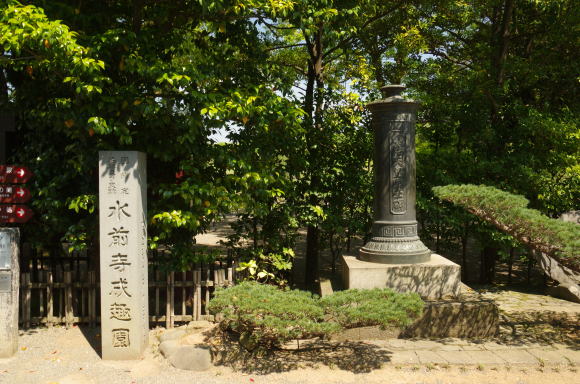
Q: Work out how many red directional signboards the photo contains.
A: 3